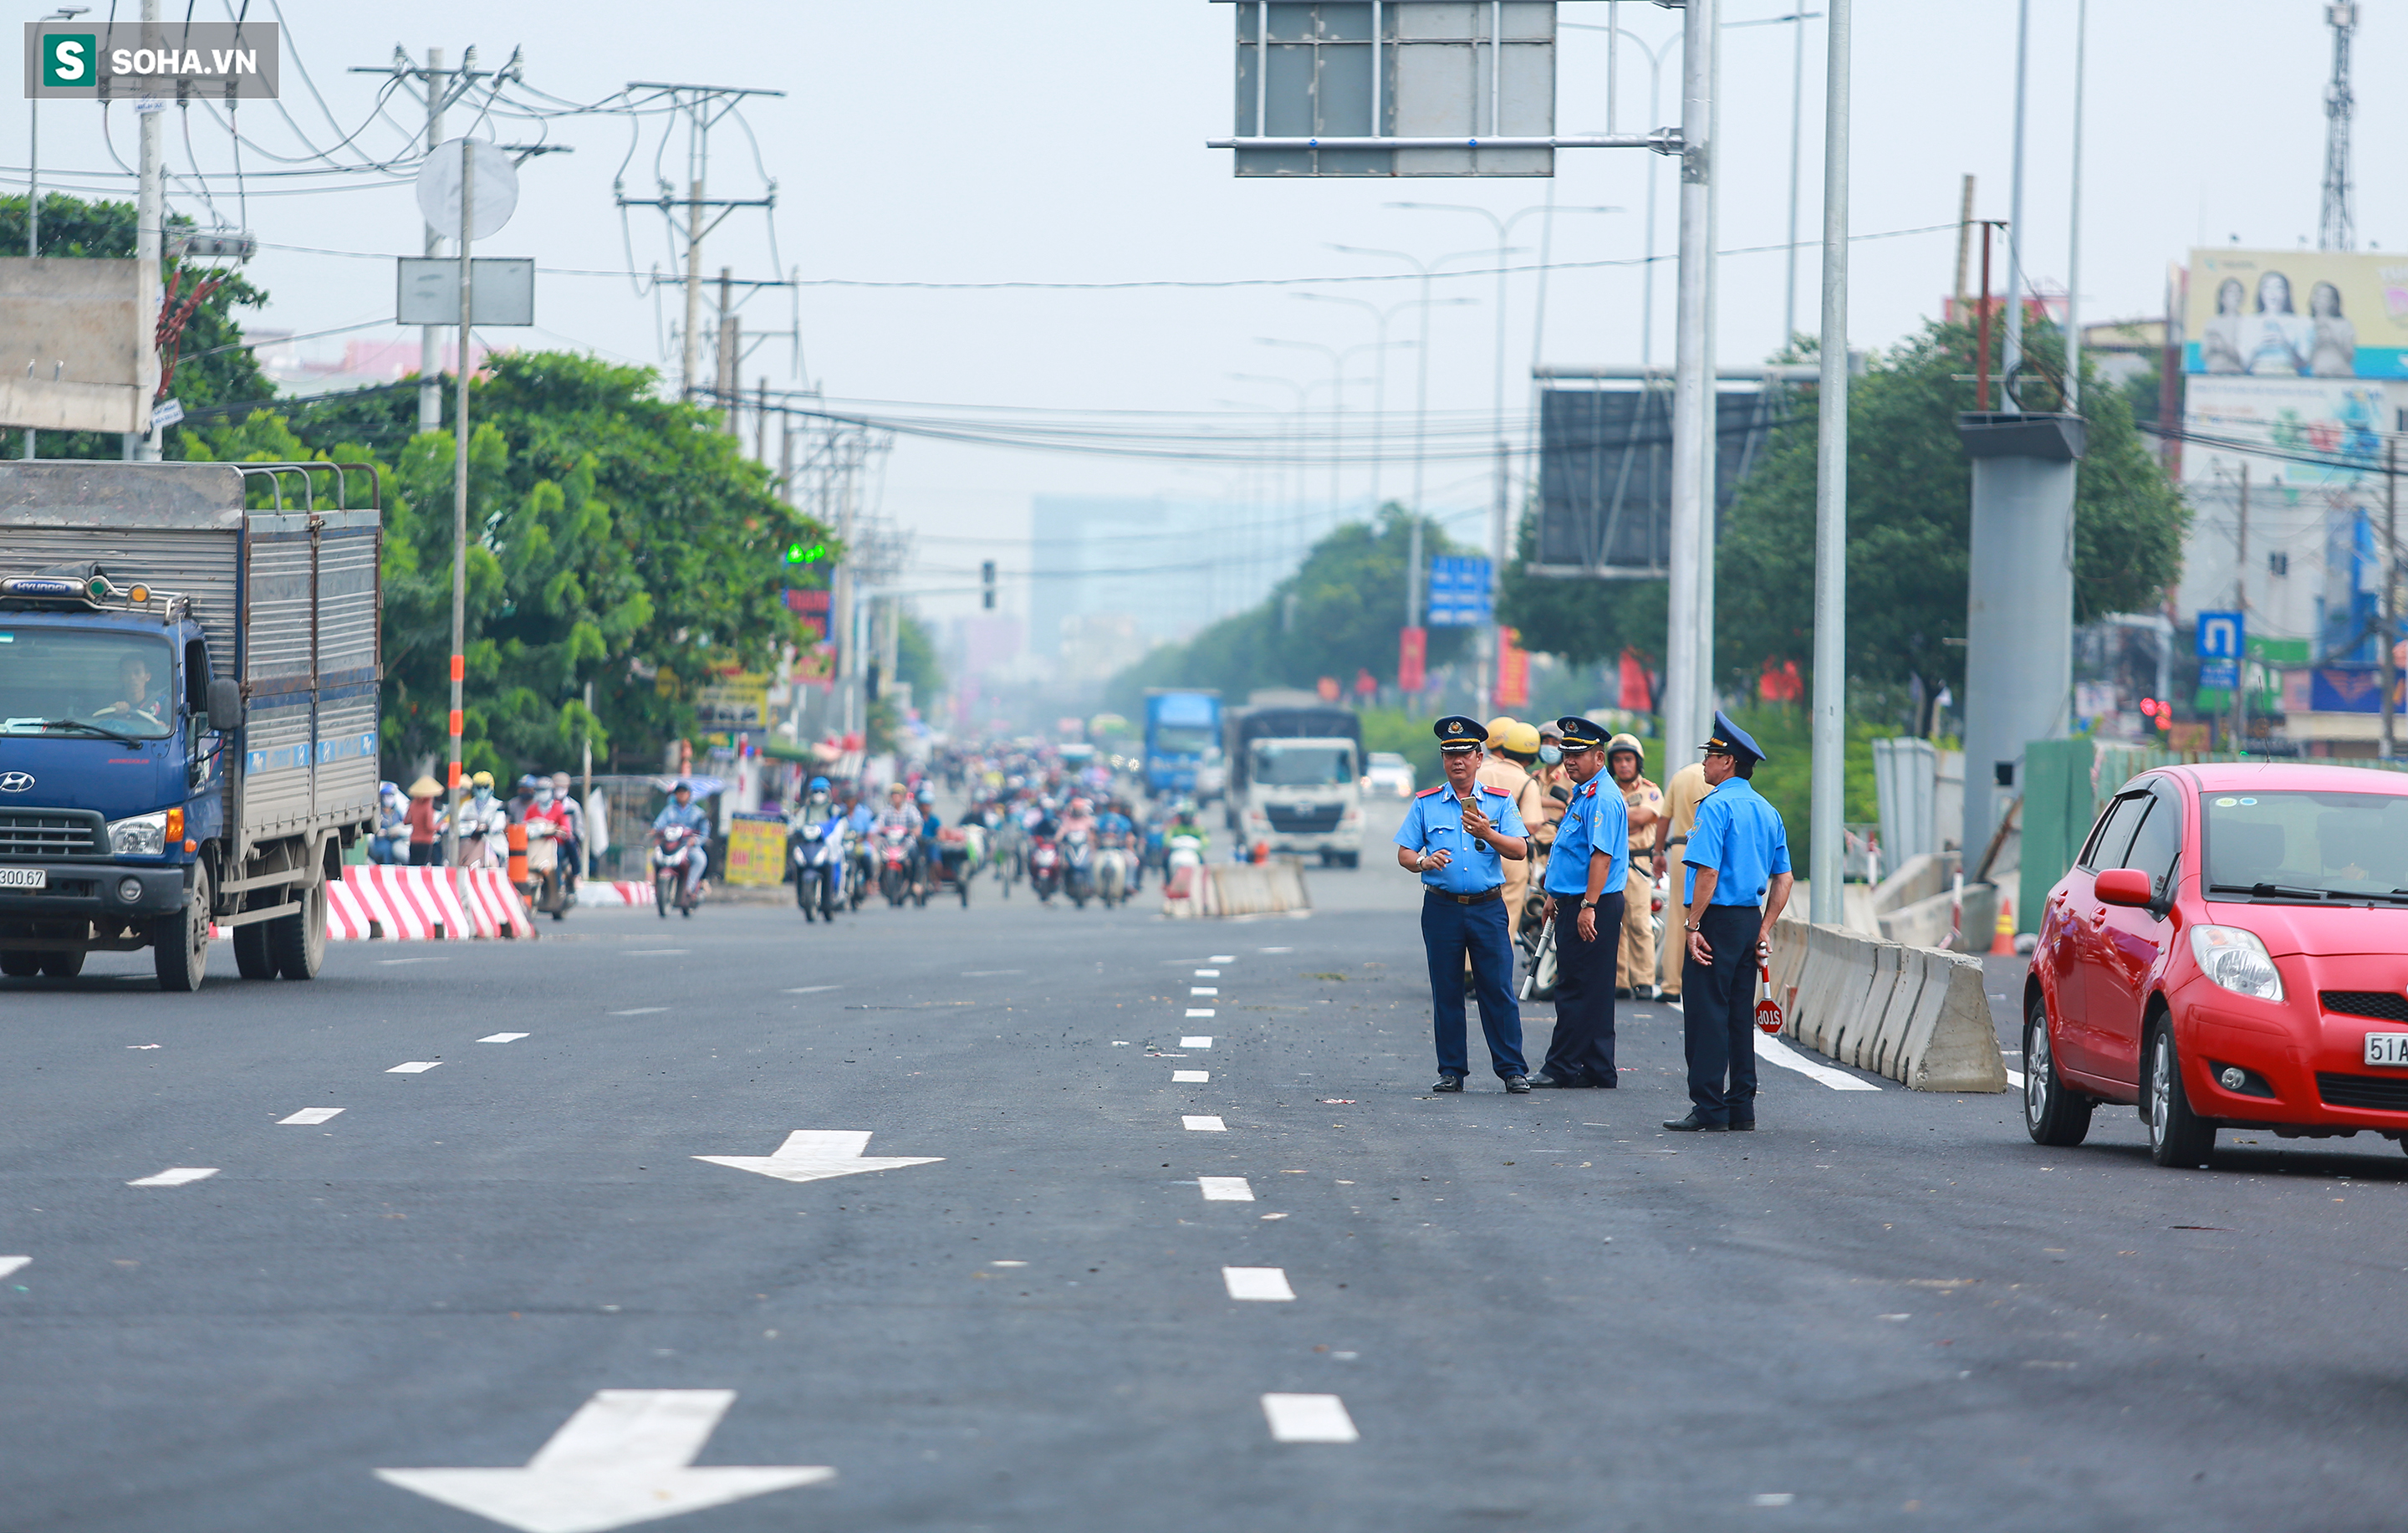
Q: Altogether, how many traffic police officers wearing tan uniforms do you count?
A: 5